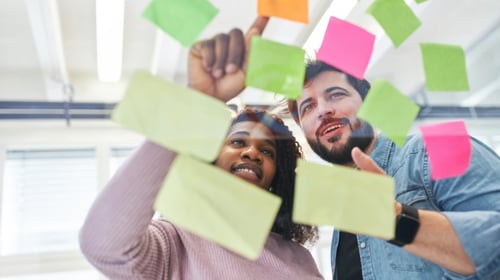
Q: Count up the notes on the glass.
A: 11